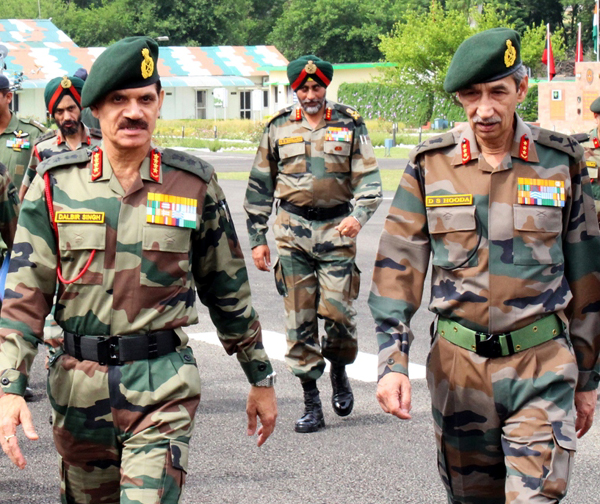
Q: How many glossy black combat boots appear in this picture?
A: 2